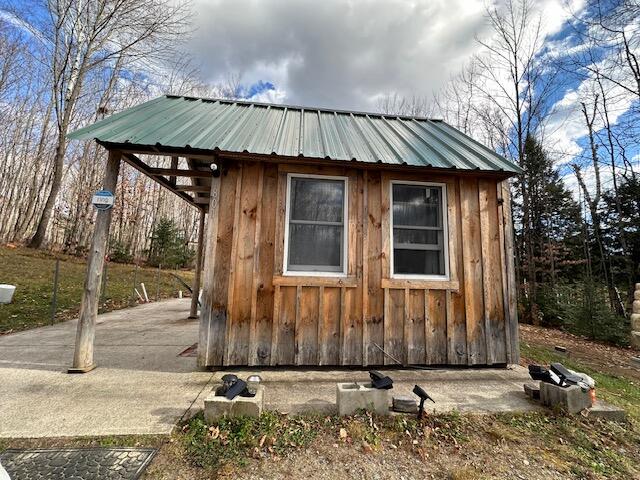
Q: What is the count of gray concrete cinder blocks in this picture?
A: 3